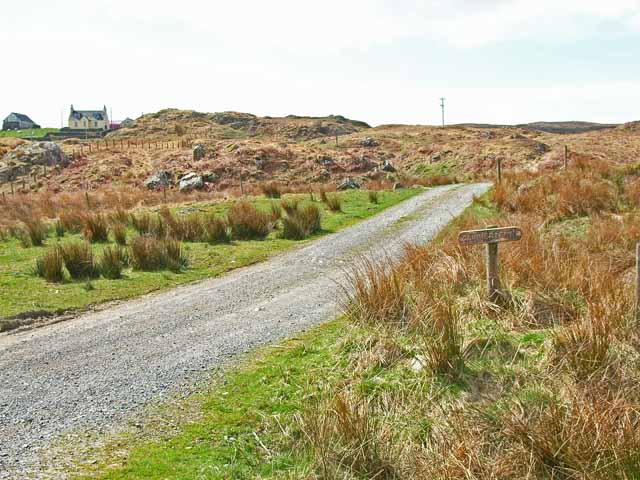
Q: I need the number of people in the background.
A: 0